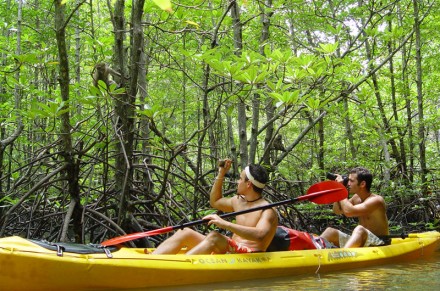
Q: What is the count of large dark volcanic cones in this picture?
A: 0